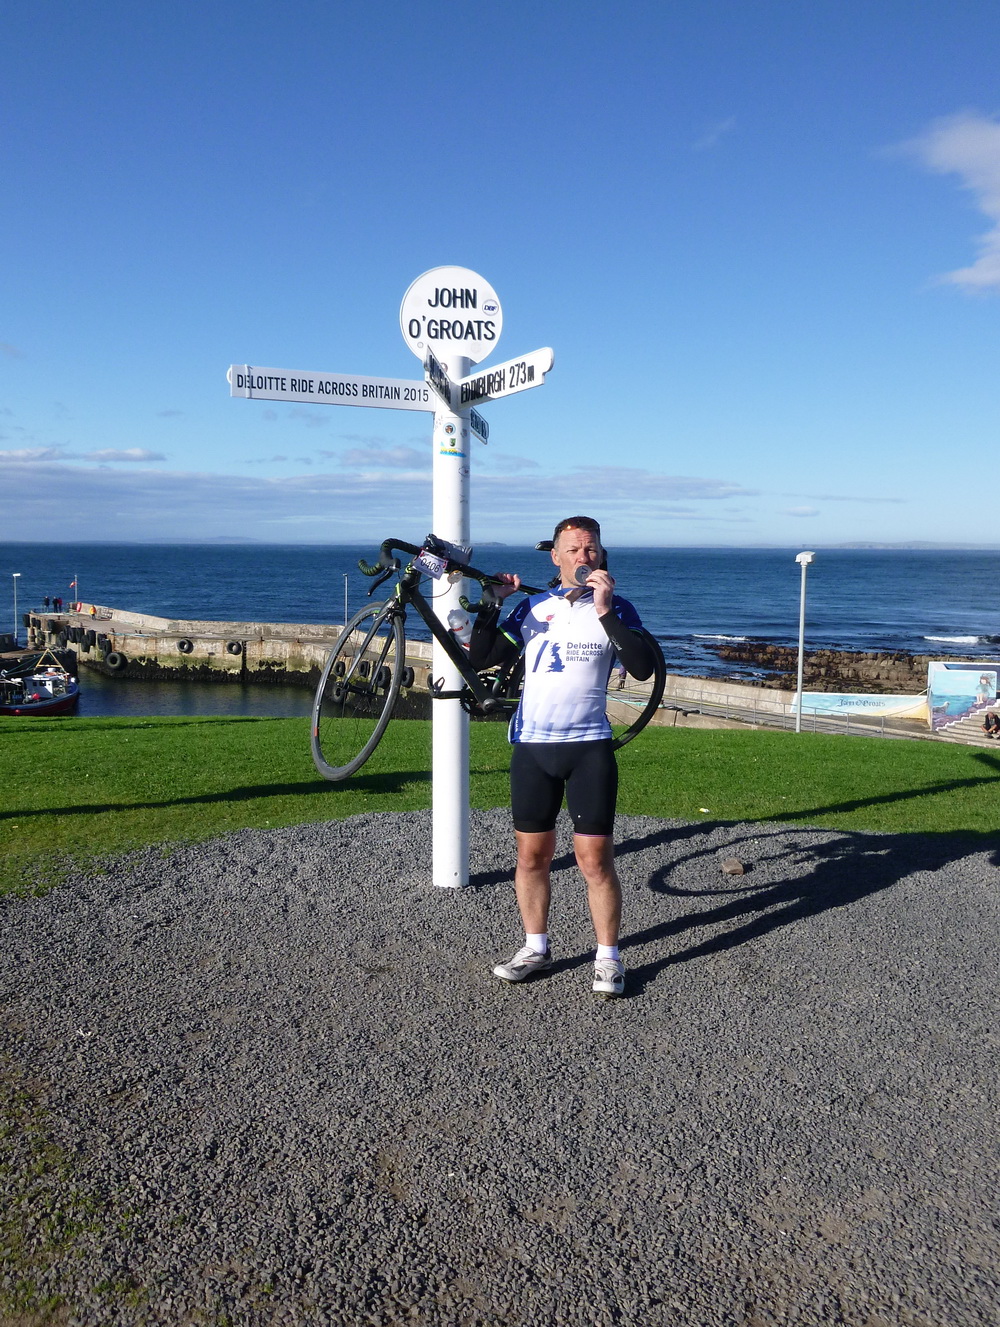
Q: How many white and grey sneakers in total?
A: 2